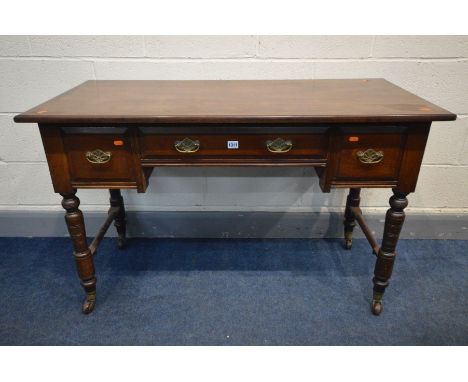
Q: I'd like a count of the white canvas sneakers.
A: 0